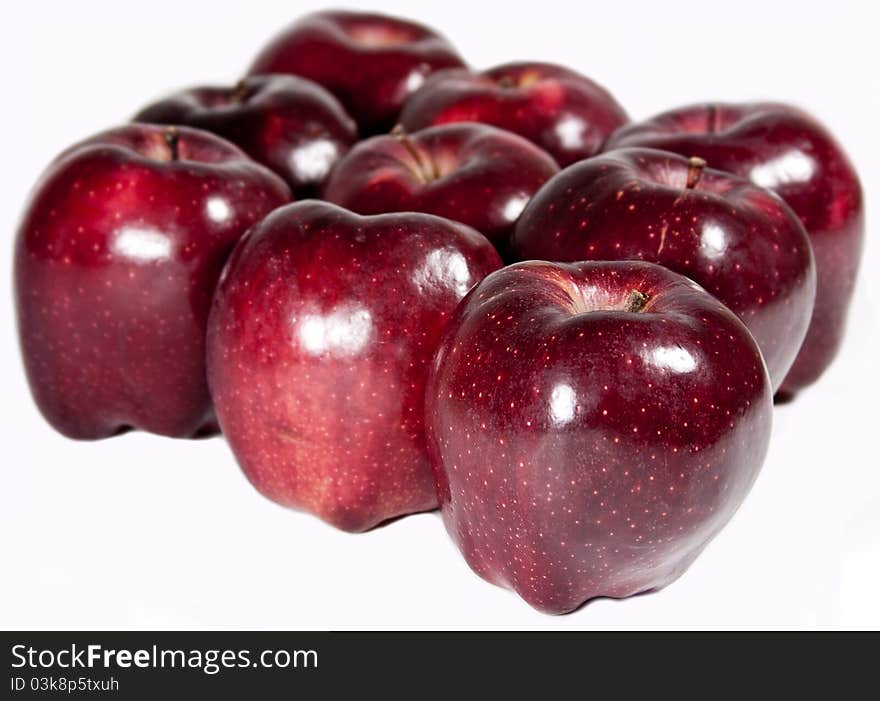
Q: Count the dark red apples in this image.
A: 9